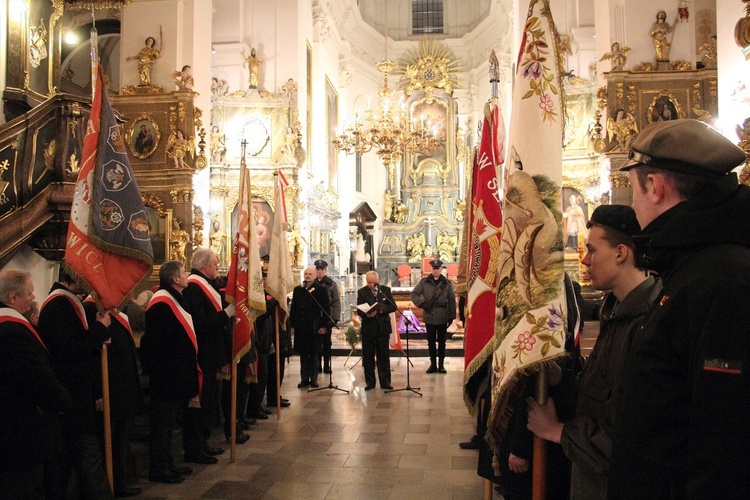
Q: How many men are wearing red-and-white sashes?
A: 5